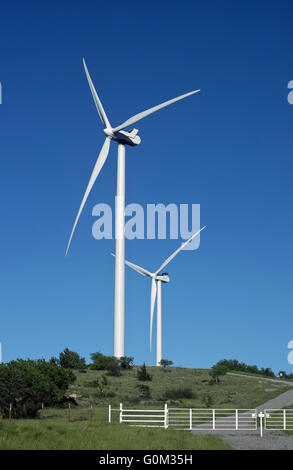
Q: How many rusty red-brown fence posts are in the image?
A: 4